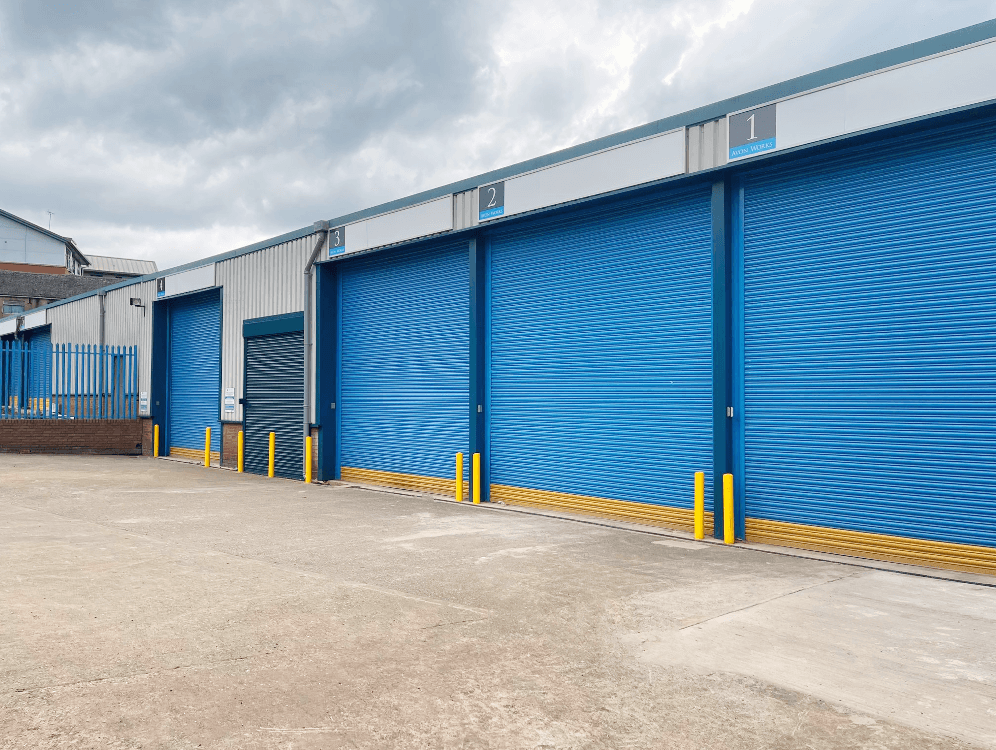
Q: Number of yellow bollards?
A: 9